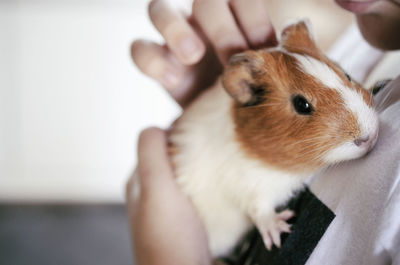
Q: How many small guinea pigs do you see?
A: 1